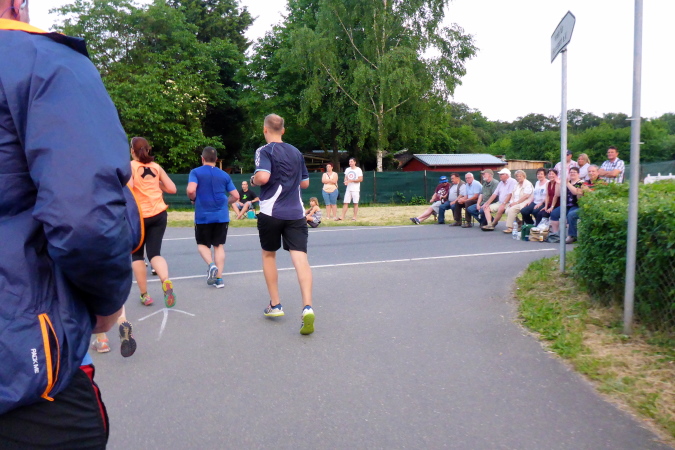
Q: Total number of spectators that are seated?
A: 12